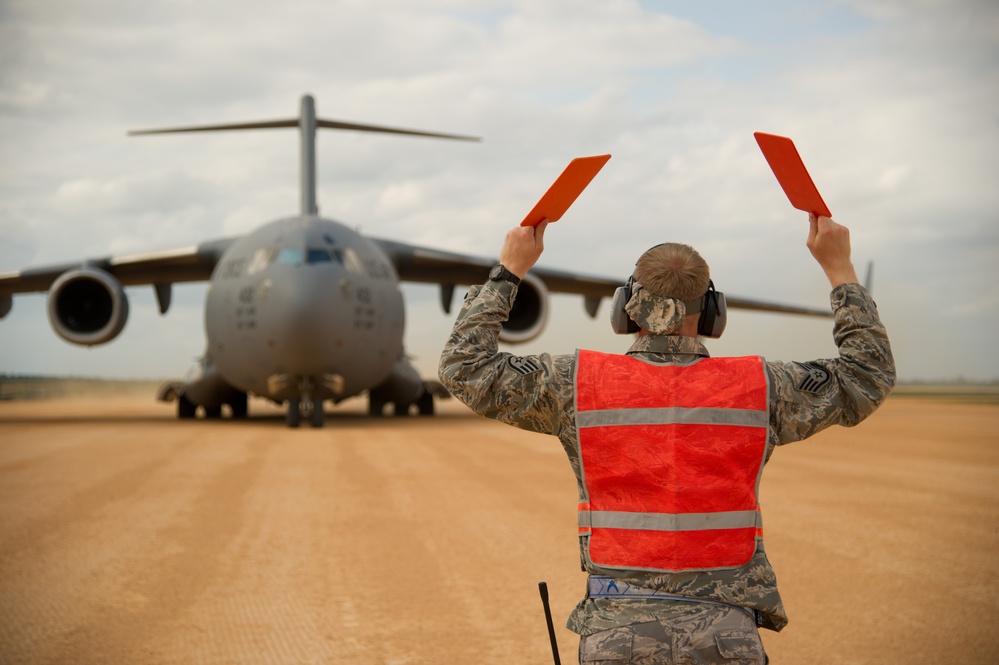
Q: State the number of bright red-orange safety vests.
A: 1